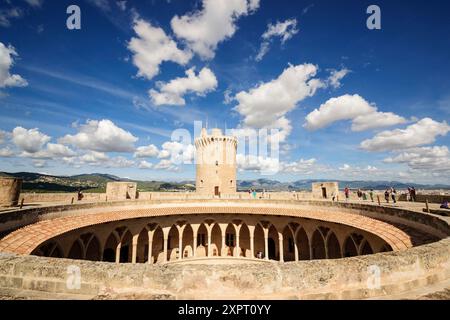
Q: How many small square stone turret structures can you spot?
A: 2